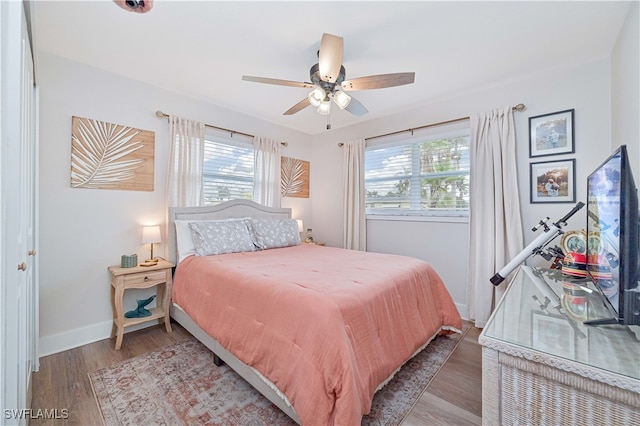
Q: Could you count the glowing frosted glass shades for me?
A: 3